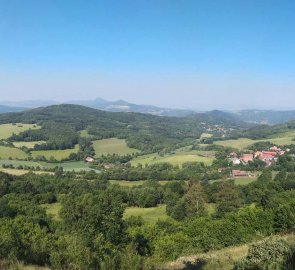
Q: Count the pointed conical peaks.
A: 2